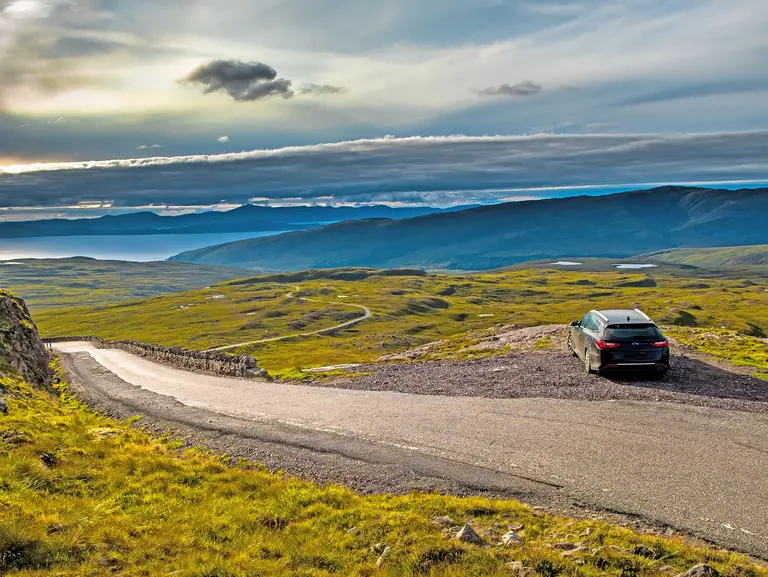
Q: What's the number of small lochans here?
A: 2